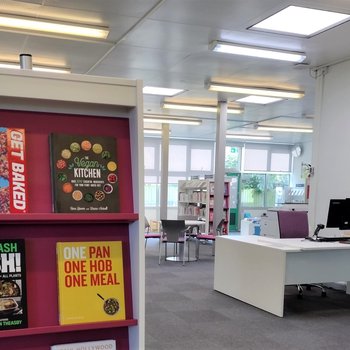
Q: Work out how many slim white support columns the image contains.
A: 2